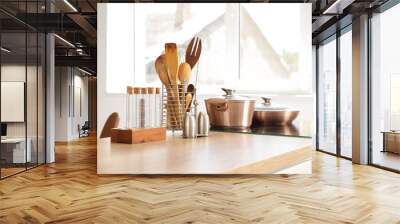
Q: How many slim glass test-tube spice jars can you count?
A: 5